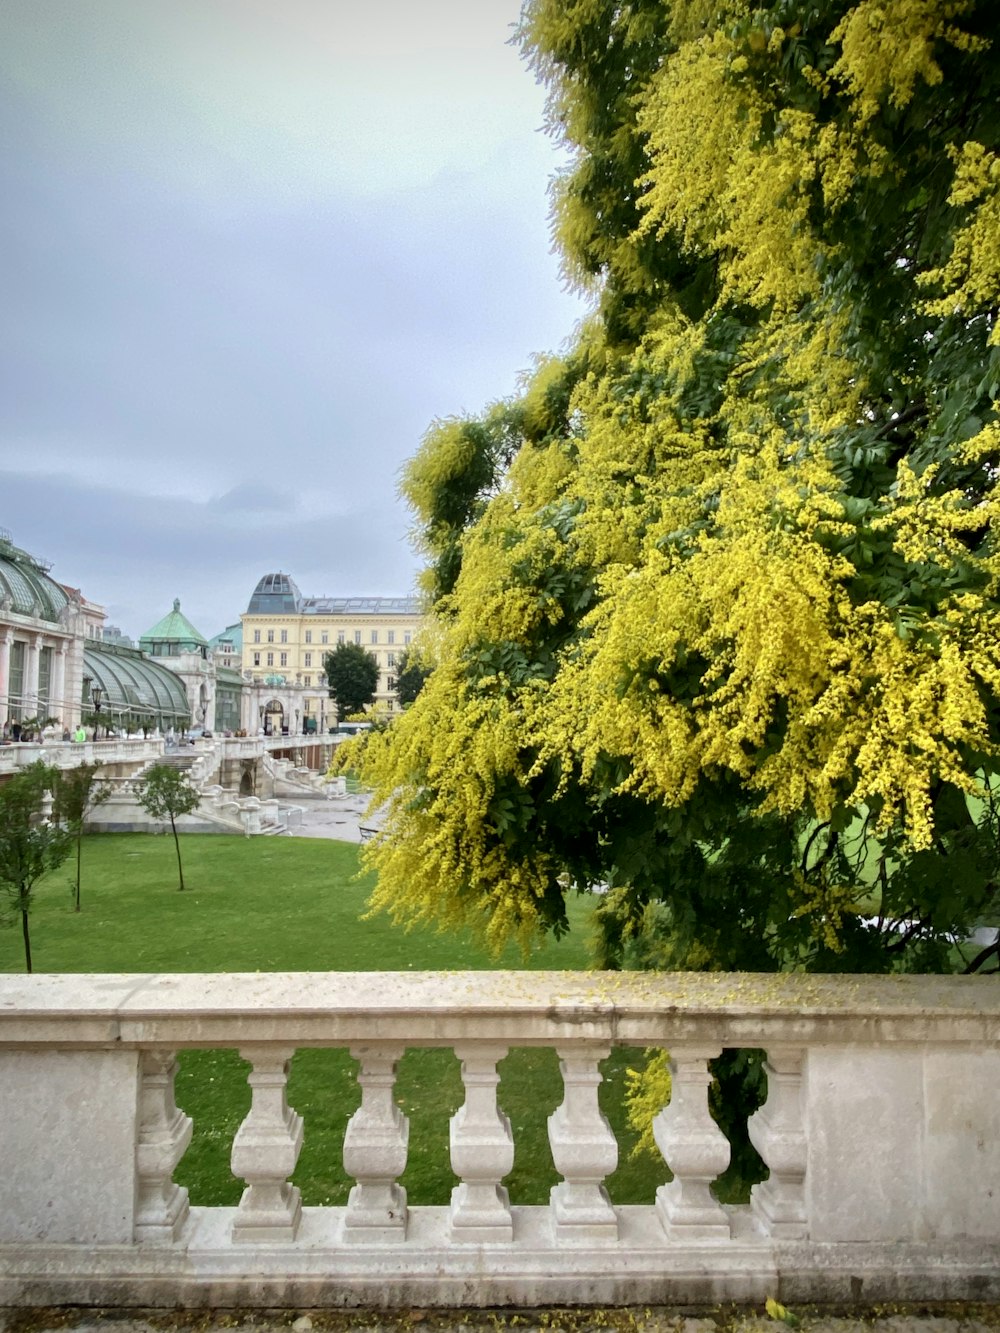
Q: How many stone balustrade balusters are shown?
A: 7